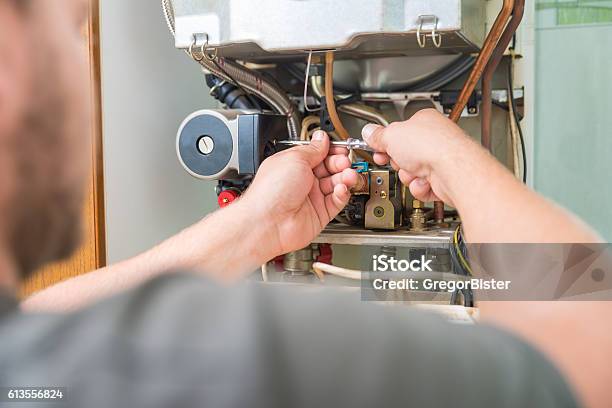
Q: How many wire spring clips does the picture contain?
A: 2